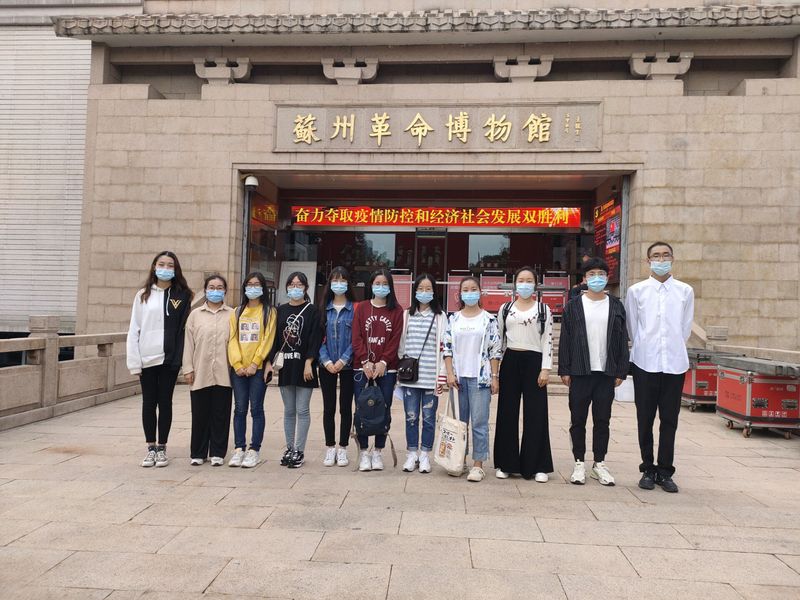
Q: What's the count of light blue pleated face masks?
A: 11